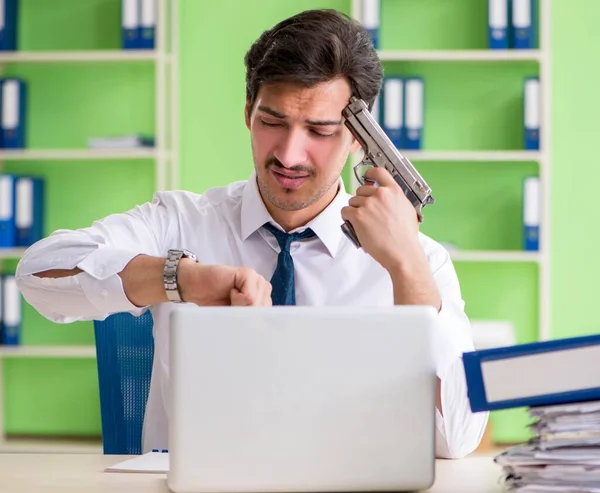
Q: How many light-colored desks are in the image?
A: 1